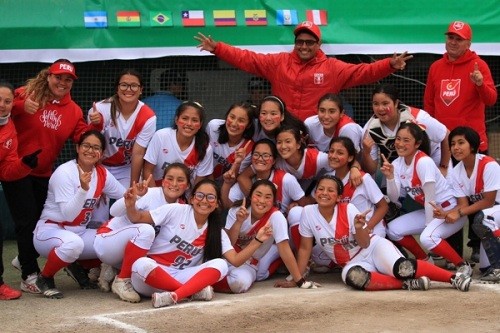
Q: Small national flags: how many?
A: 8